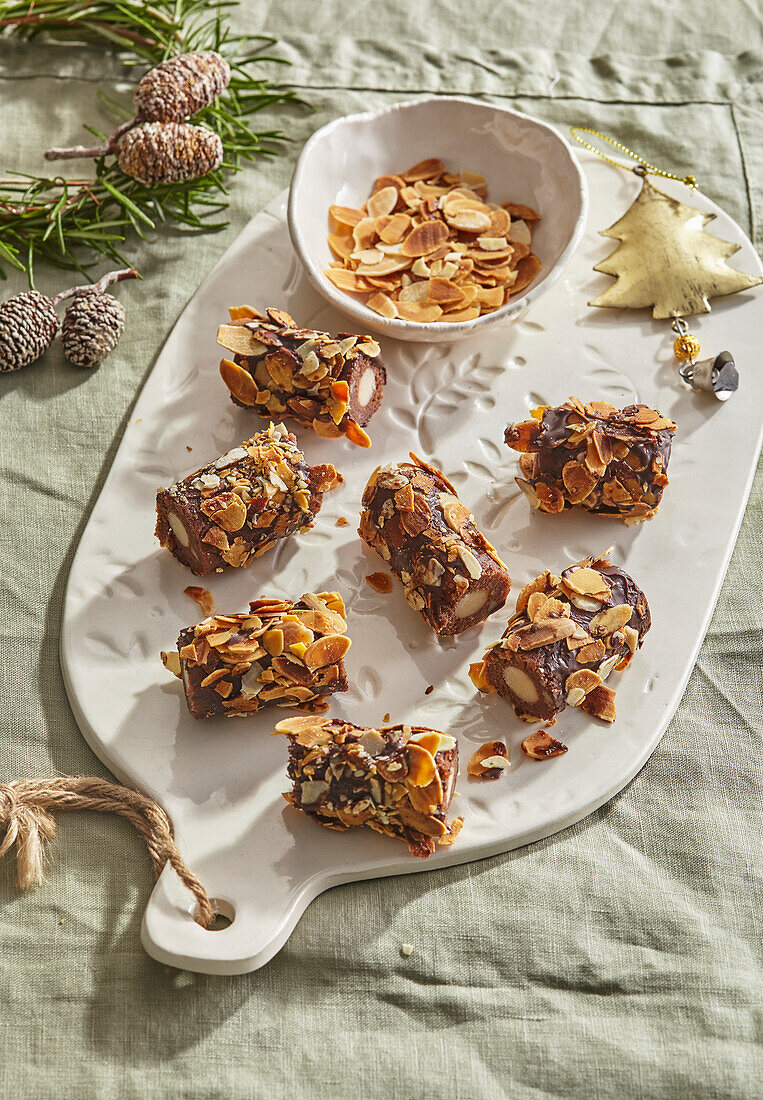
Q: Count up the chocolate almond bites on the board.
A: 7